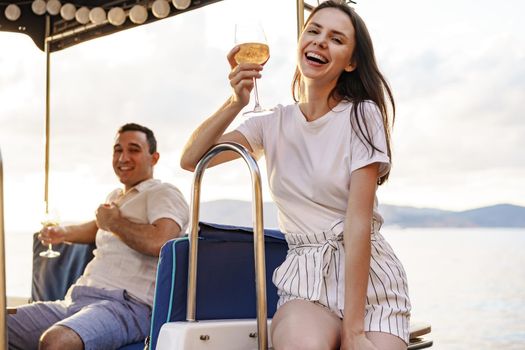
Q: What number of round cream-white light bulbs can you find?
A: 10